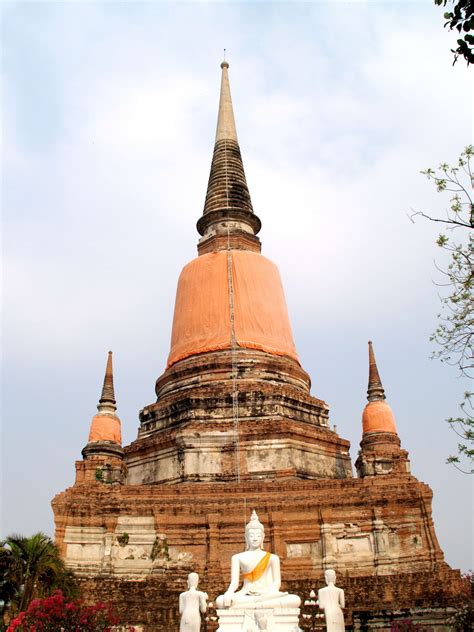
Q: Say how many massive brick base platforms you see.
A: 1